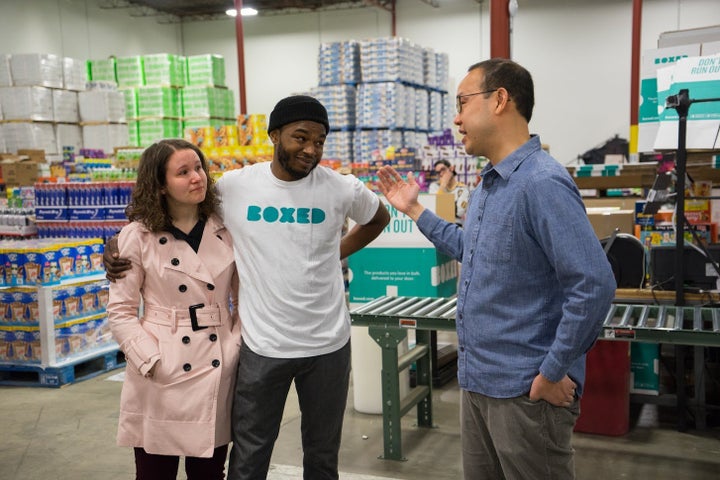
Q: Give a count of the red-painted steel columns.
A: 4